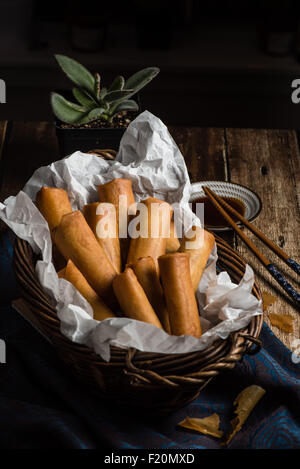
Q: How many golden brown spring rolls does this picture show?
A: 11